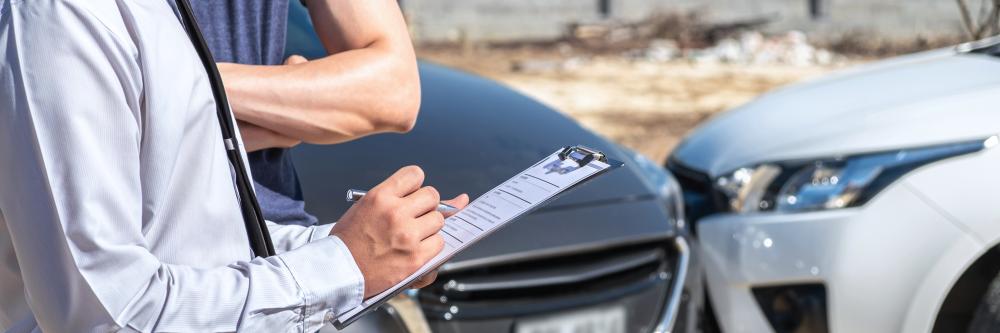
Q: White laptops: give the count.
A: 0